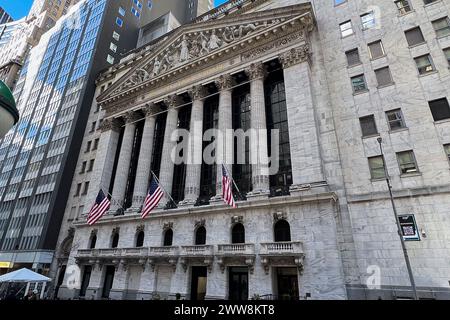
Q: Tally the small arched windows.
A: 7